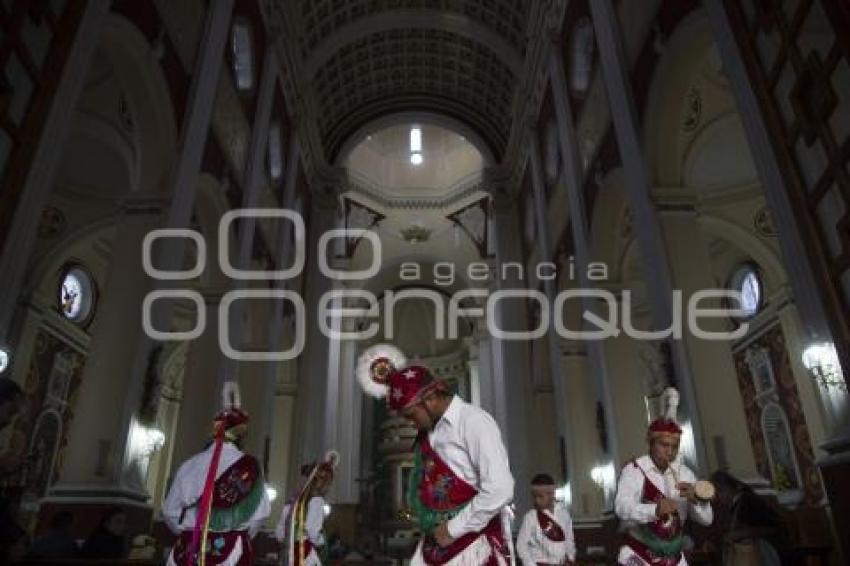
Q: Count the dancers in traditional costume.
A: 5